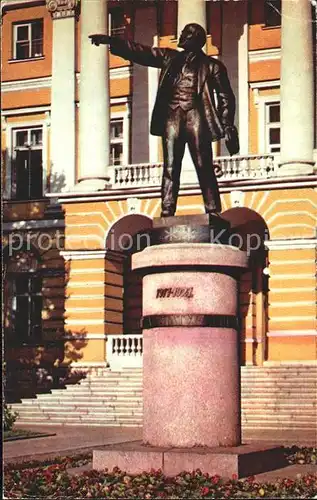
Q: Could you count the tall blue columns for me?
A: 0